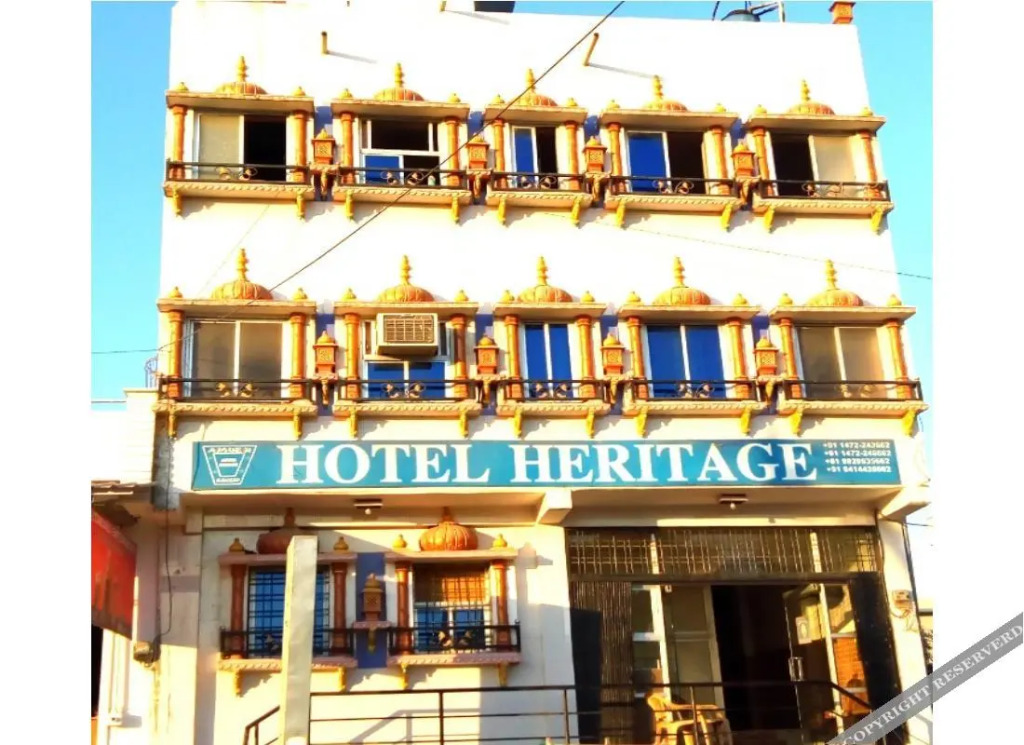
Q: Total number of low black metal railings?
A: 12